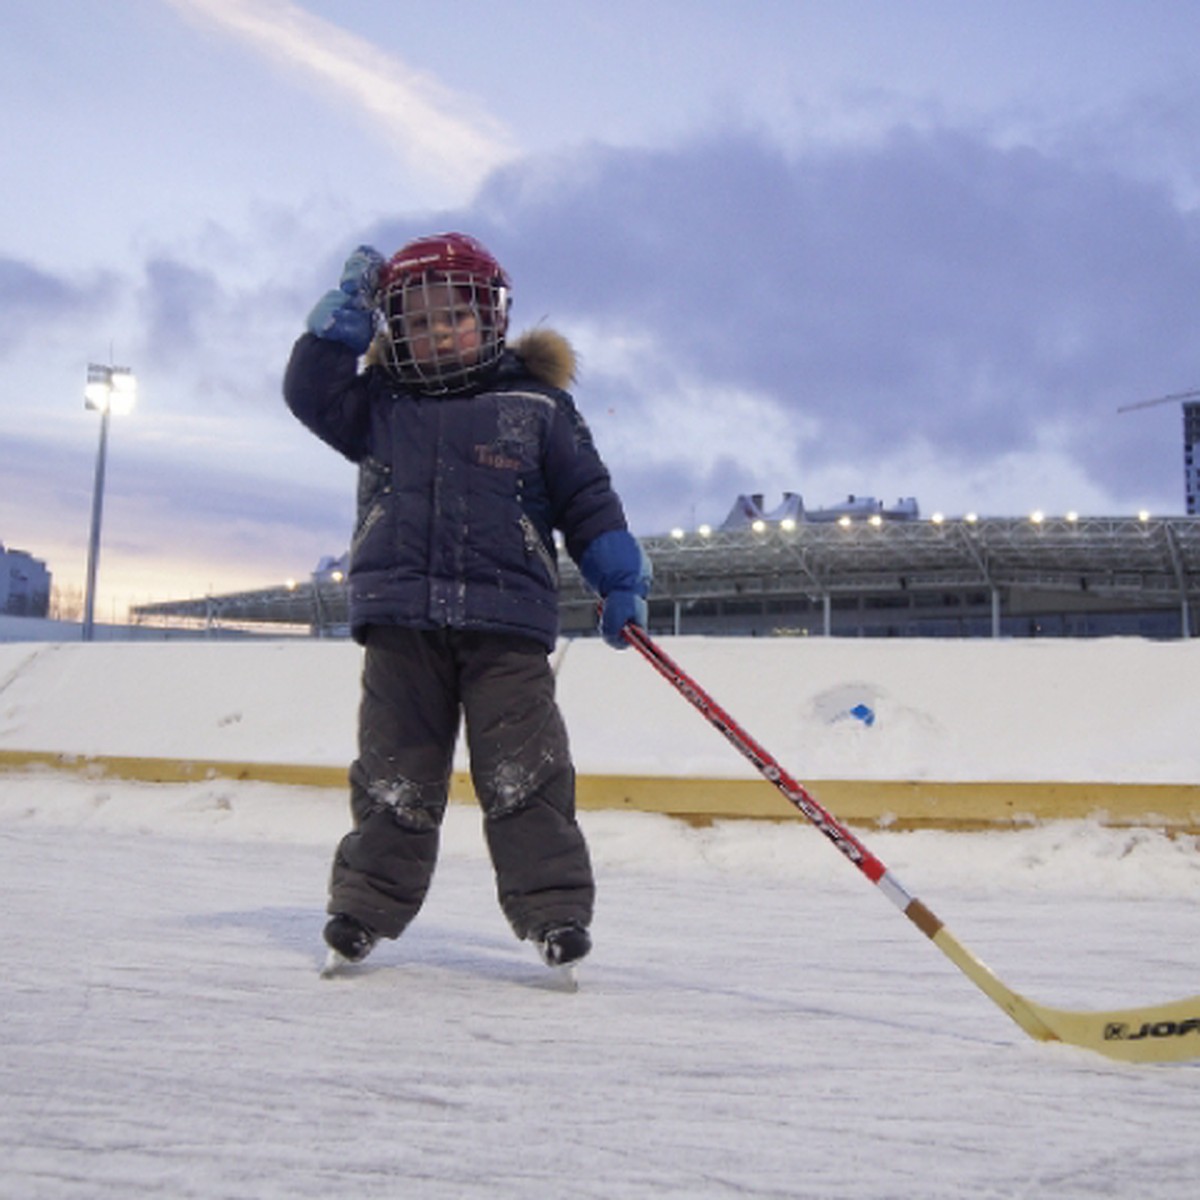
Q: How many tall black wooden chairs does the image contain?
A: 0